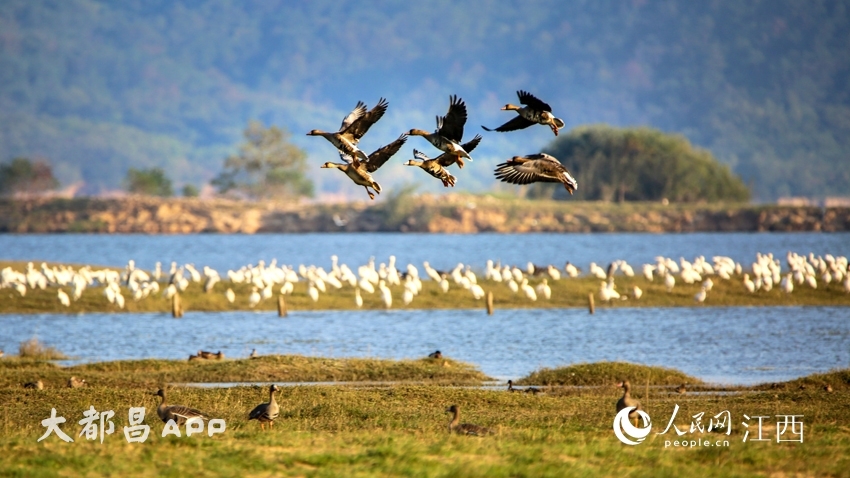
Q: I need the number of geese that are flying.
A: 6